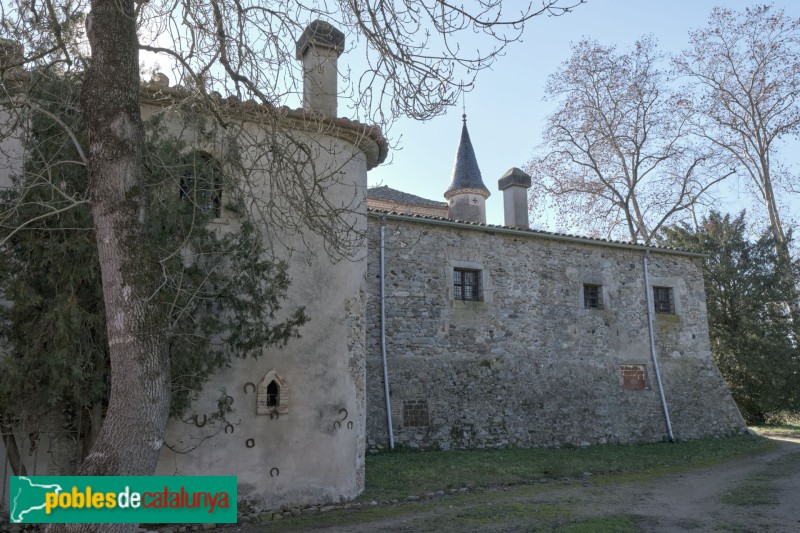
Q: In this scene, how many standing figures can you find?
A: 0